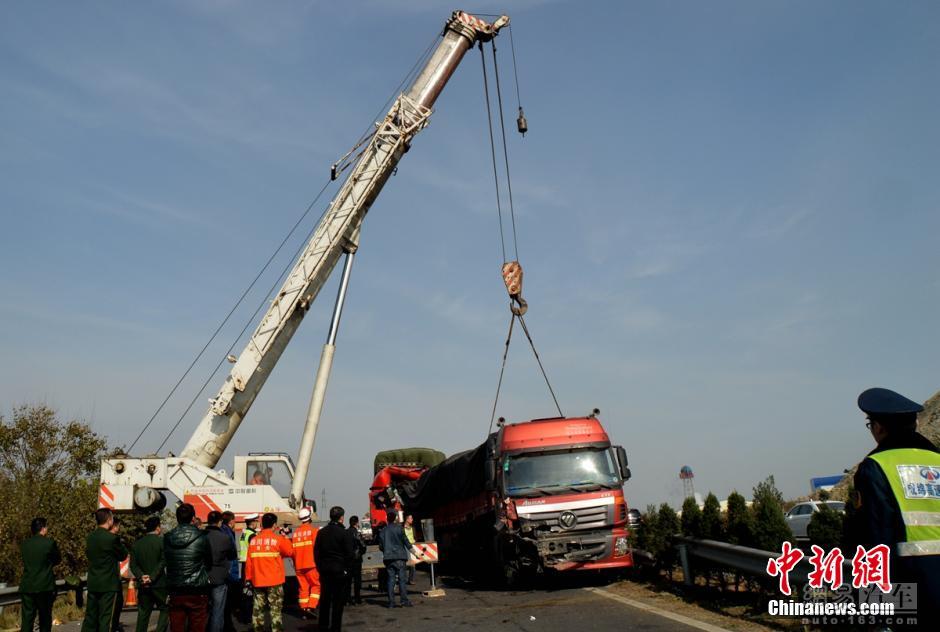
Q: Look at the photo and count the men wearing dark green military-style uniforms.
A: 3